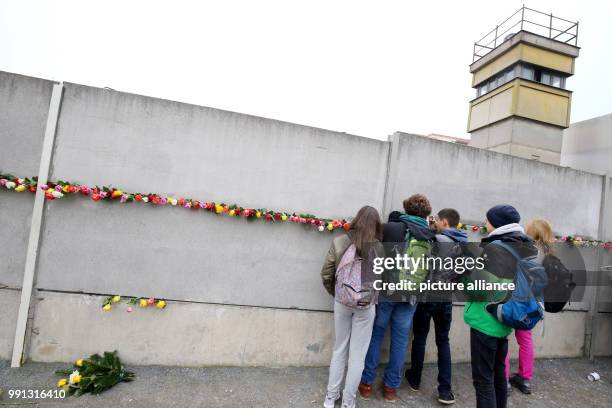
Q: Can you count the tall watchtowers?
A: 1